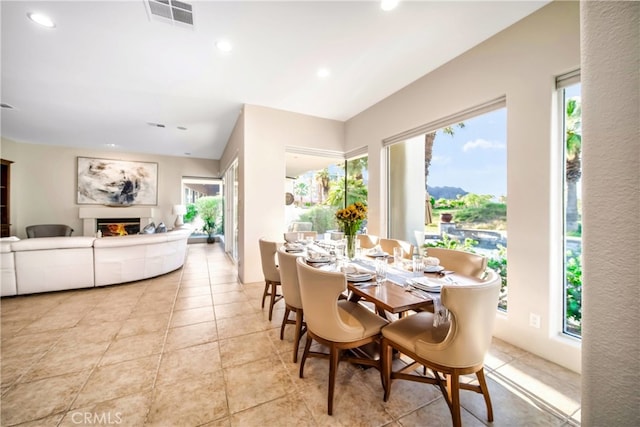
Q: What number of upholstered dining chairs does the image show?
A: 8